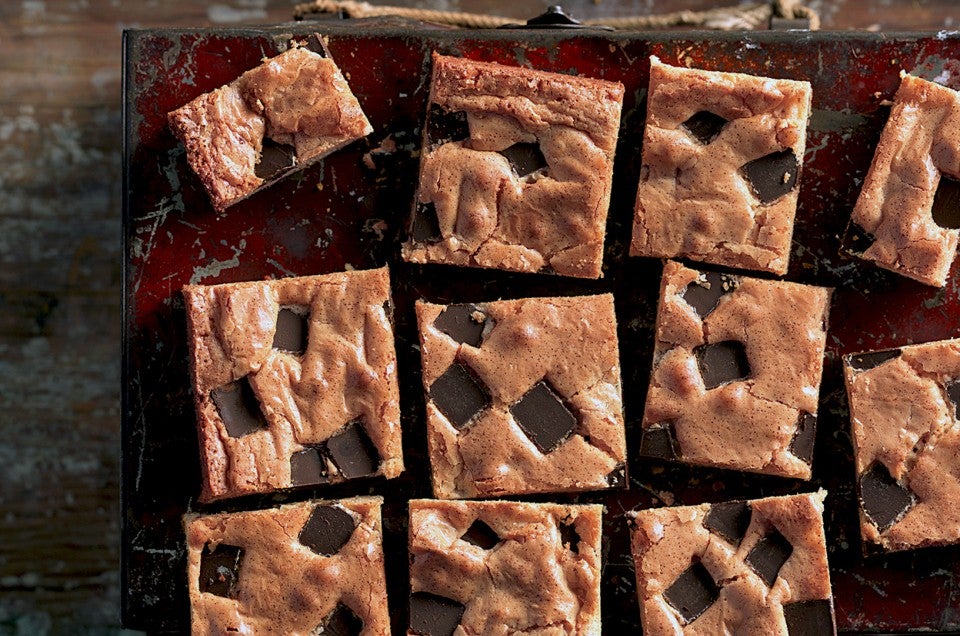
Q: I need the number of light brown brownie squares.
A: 11